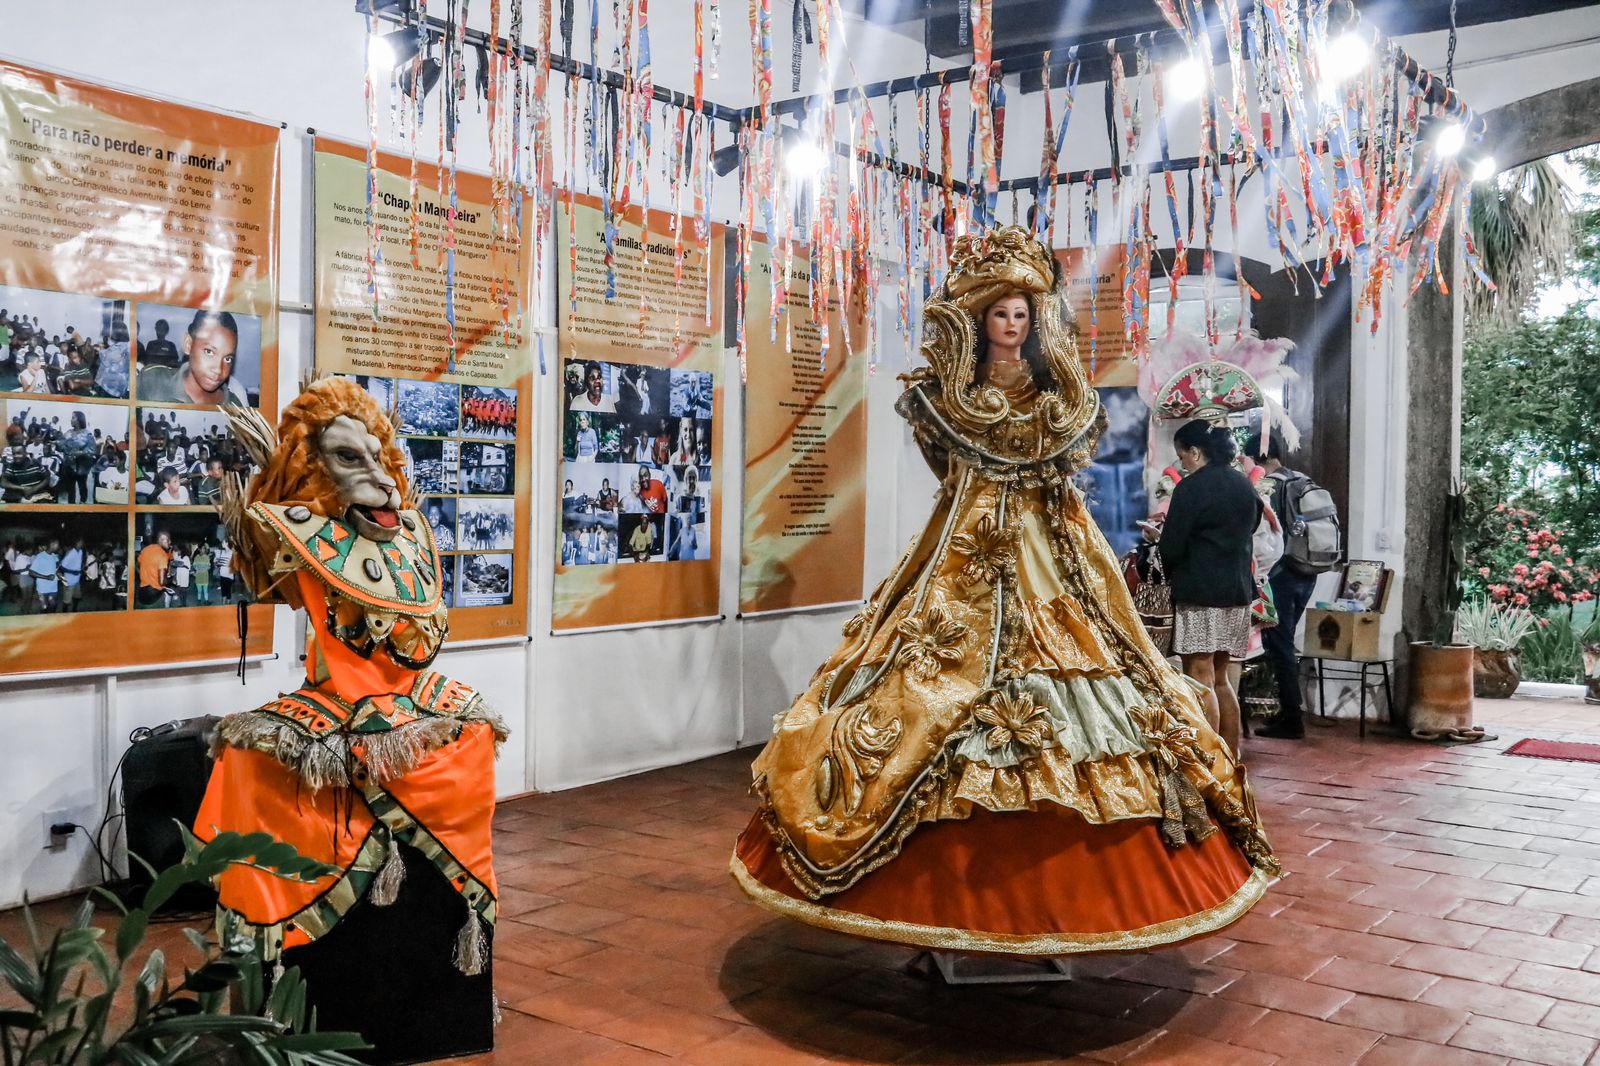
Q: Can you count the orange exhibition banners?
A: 5